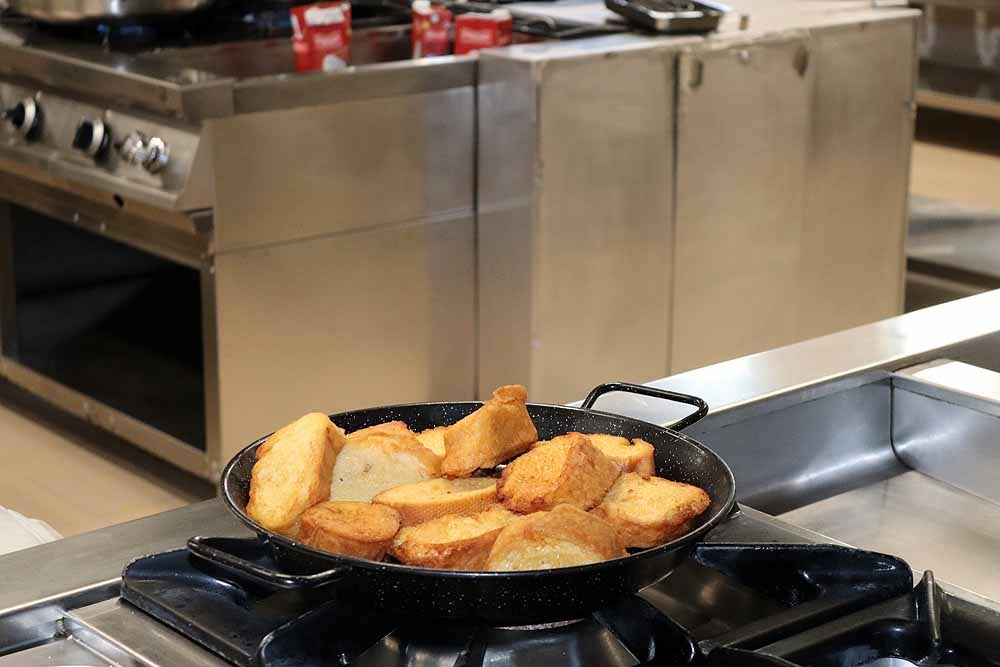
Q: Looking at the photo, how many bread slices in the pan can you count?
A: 11